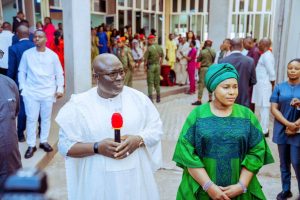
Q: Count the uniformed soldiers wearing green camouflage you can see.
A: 3